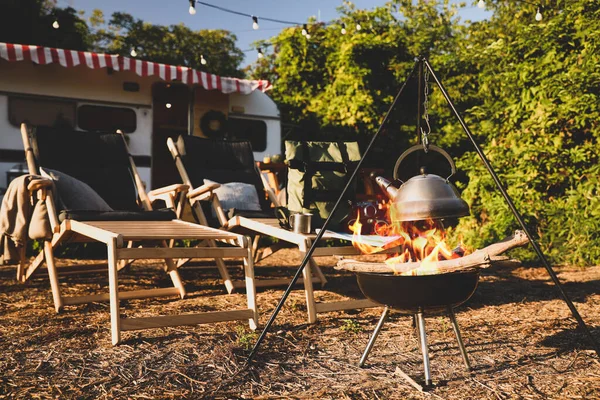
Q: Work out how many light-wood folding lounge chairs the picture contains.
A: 2